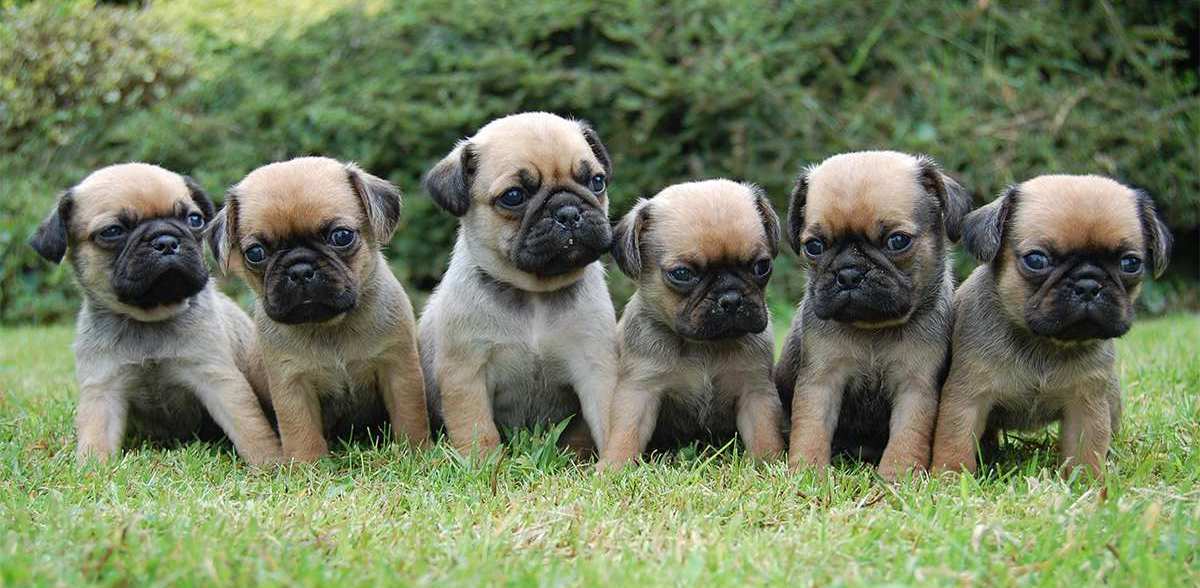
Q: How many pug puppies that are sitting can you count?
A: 6